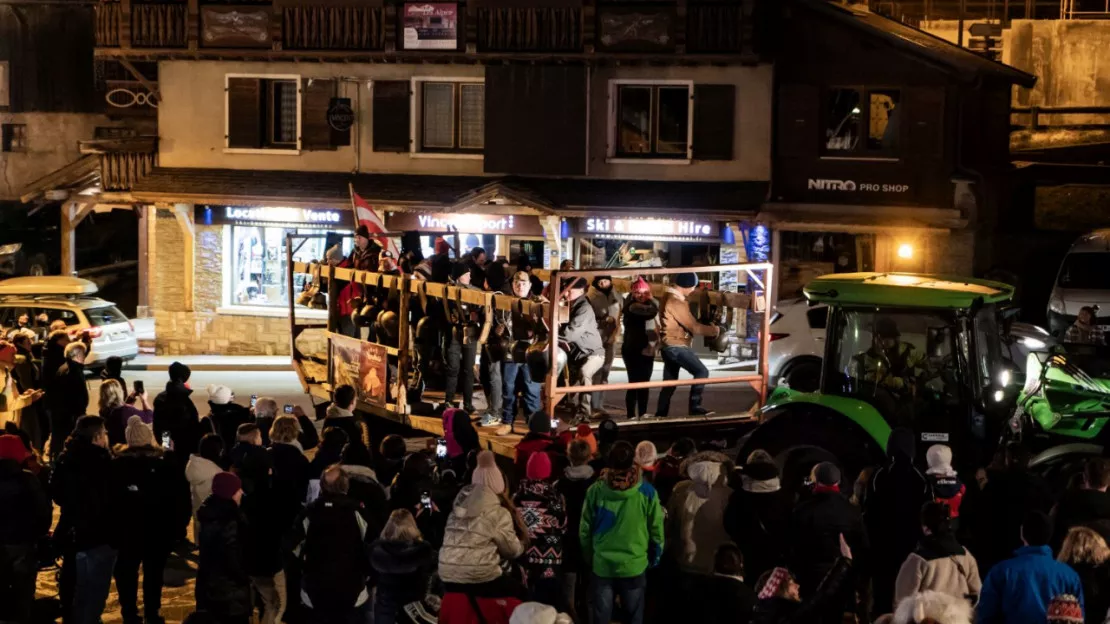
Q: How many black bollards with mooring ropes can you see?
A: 0